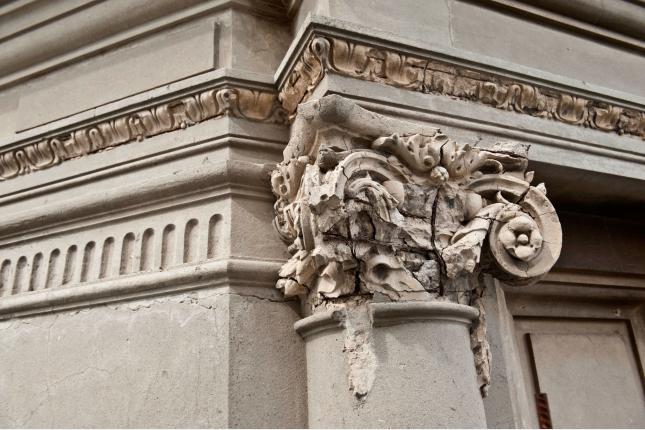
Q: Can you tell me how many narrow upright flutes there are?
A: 12